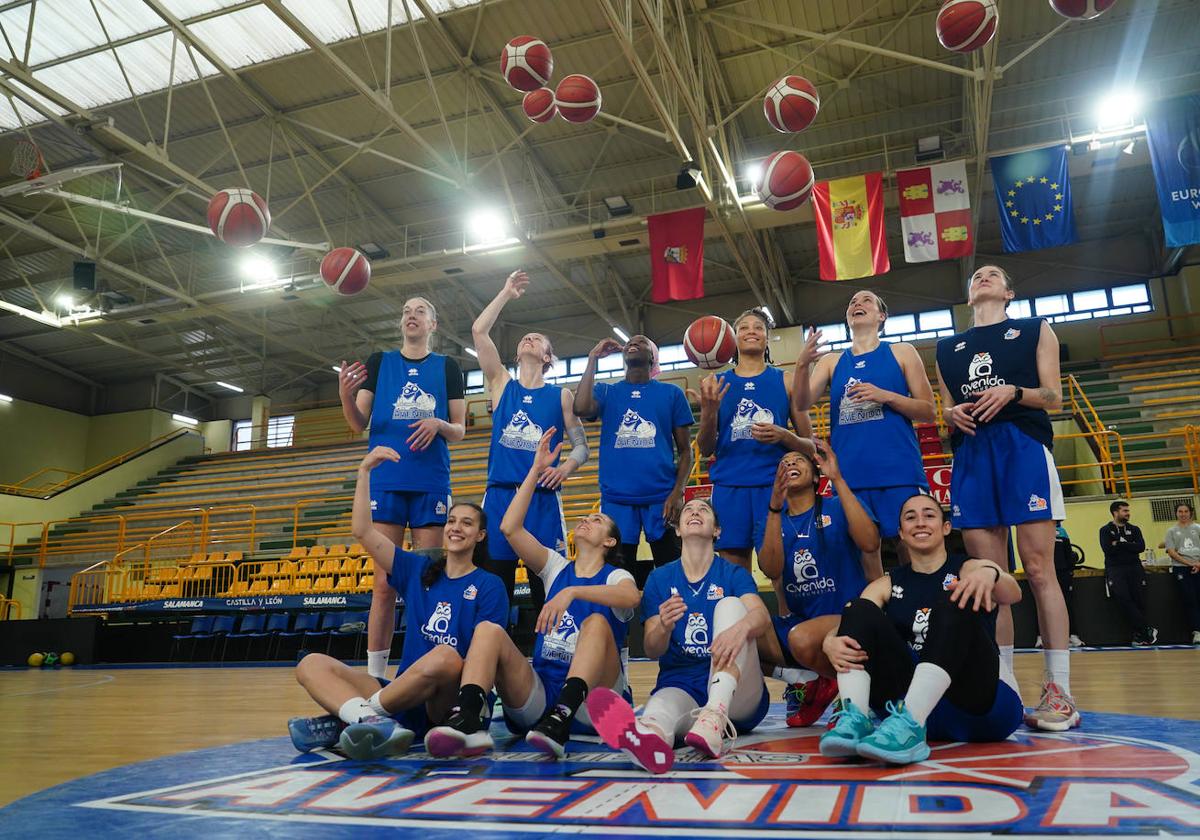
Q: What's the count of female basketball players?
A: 11